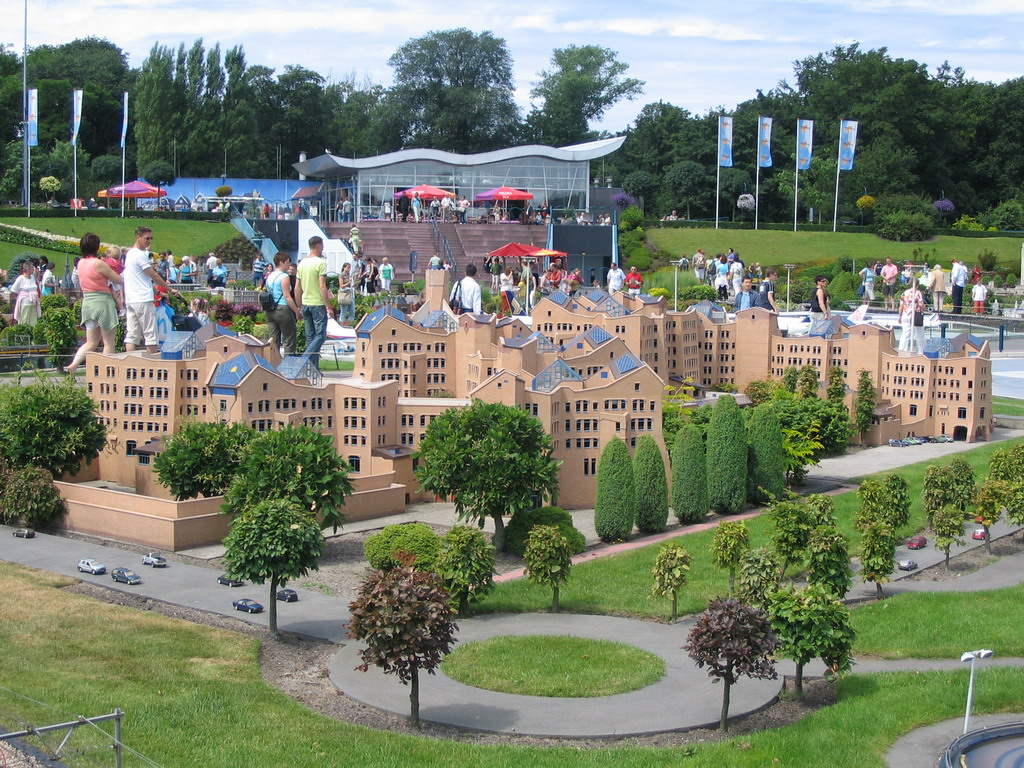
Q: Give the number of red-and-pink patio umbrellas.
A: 3